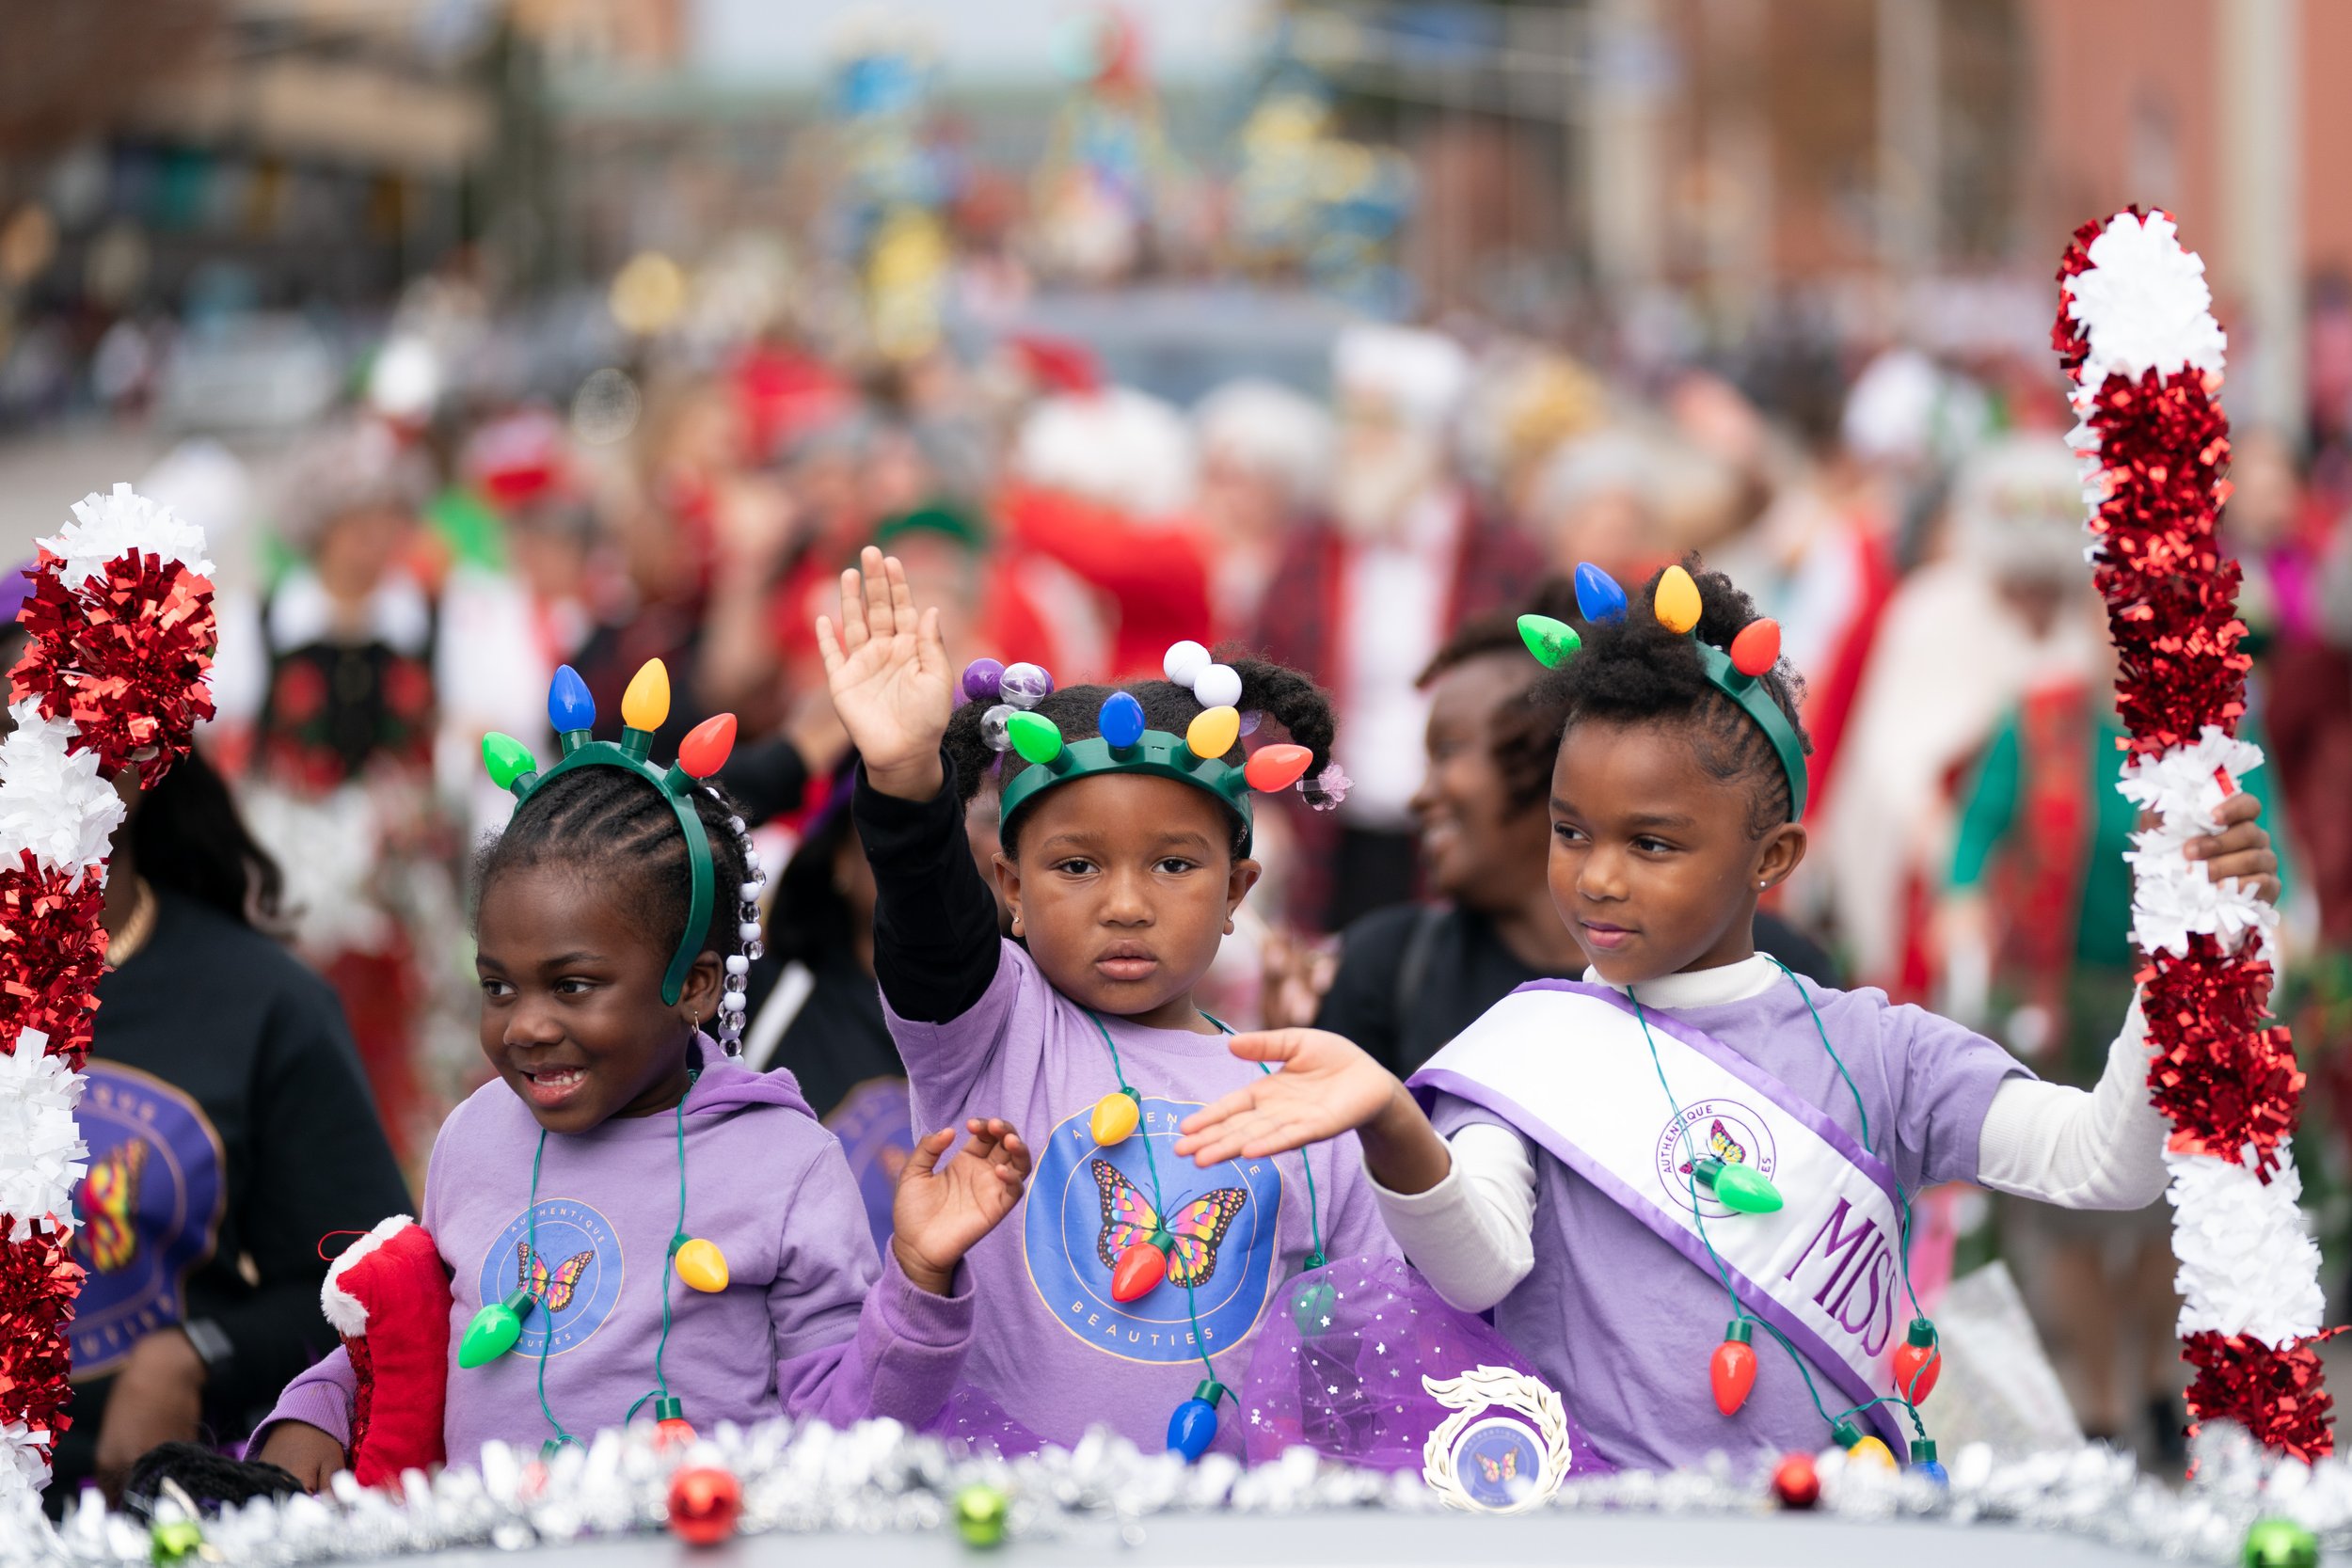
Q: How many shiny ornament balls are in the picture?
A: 5